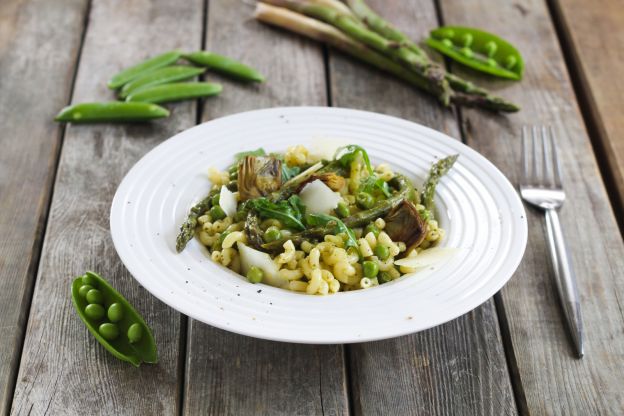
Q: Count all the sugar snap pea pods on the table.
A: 7